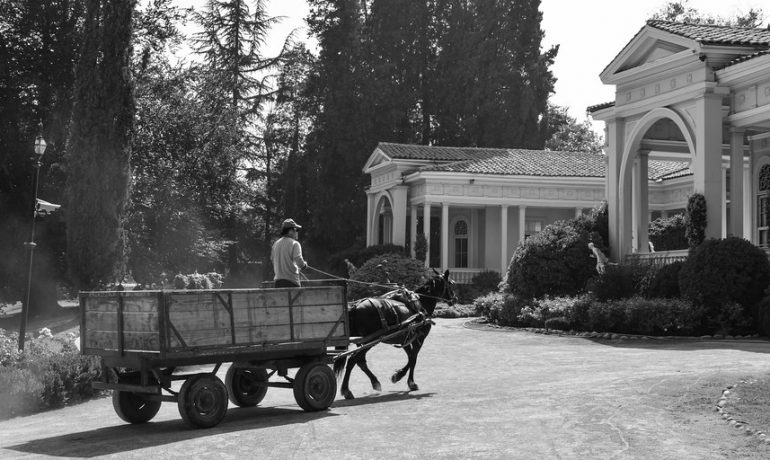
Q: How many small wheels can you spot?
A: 4